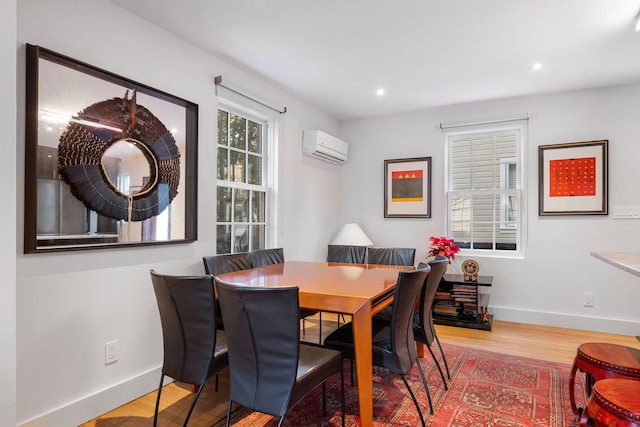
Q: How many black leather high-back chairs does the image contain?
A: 8